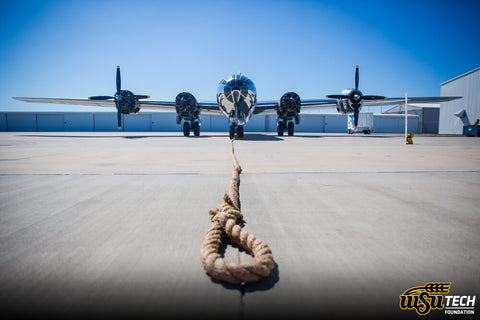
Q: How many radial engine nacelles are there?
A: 4